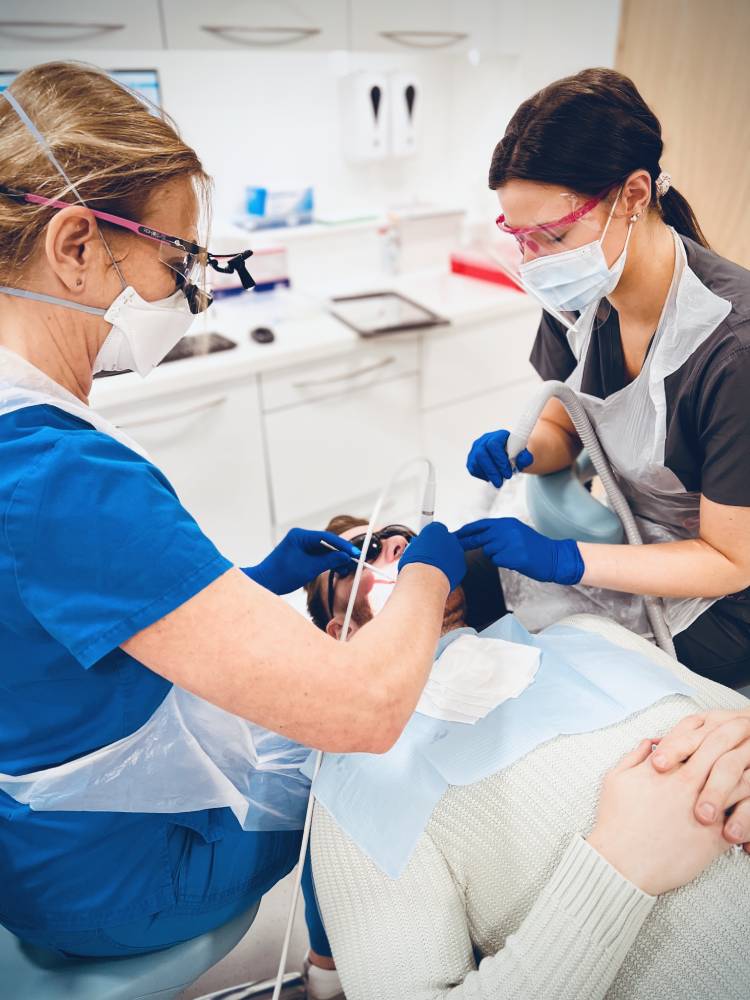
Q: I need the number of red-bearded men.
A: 1